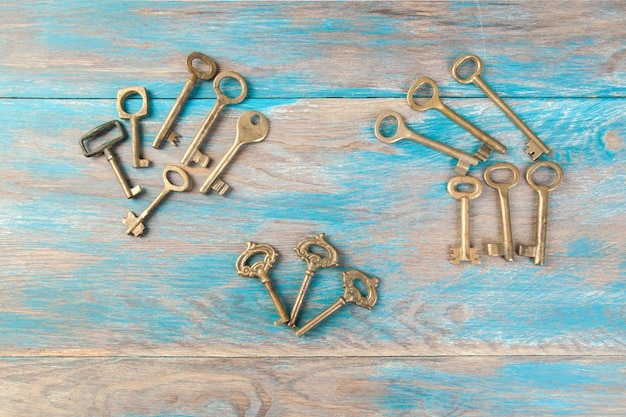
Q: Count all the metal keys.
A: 15